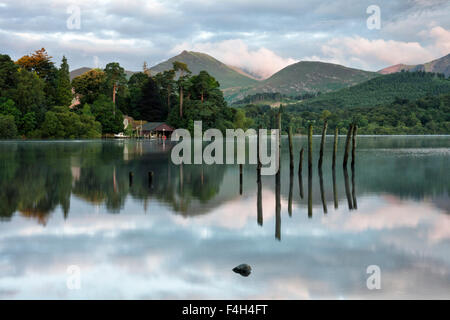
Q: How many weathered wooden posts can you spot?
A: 12